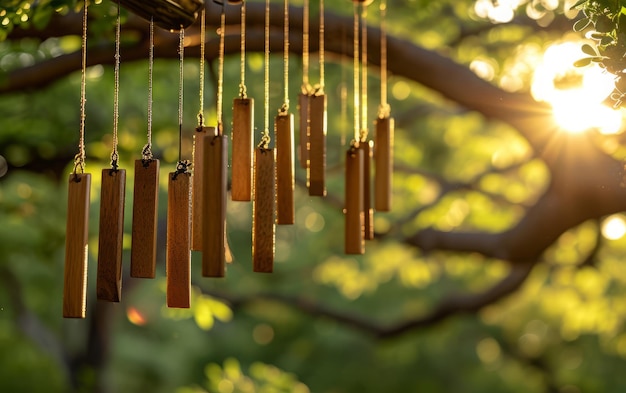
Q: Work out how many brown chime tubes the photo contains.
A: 14